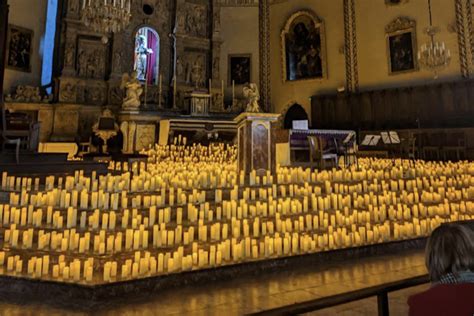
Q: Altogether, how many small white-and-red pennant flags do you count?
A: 0